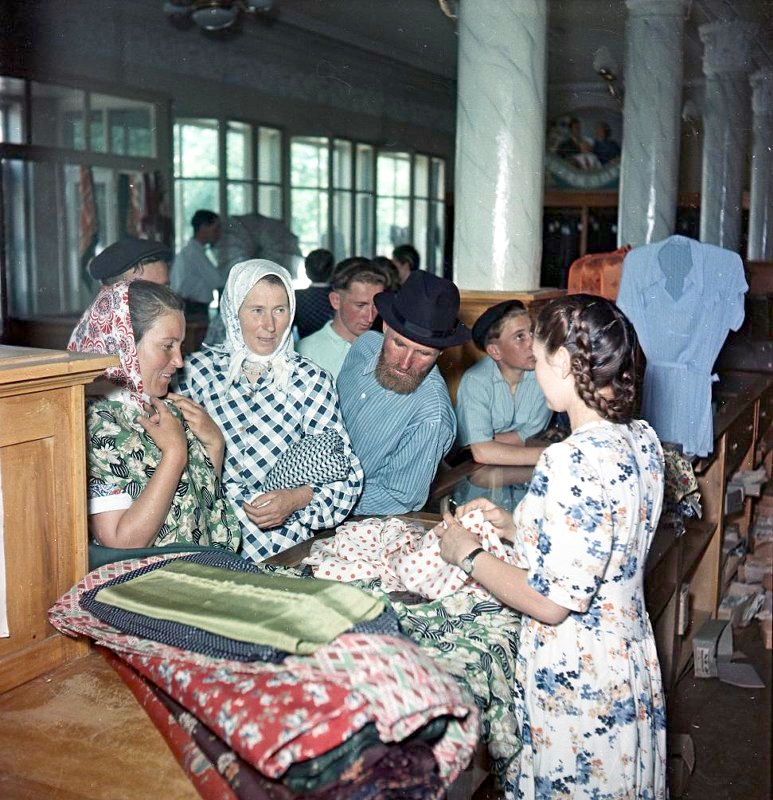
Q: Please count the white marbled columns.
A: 4